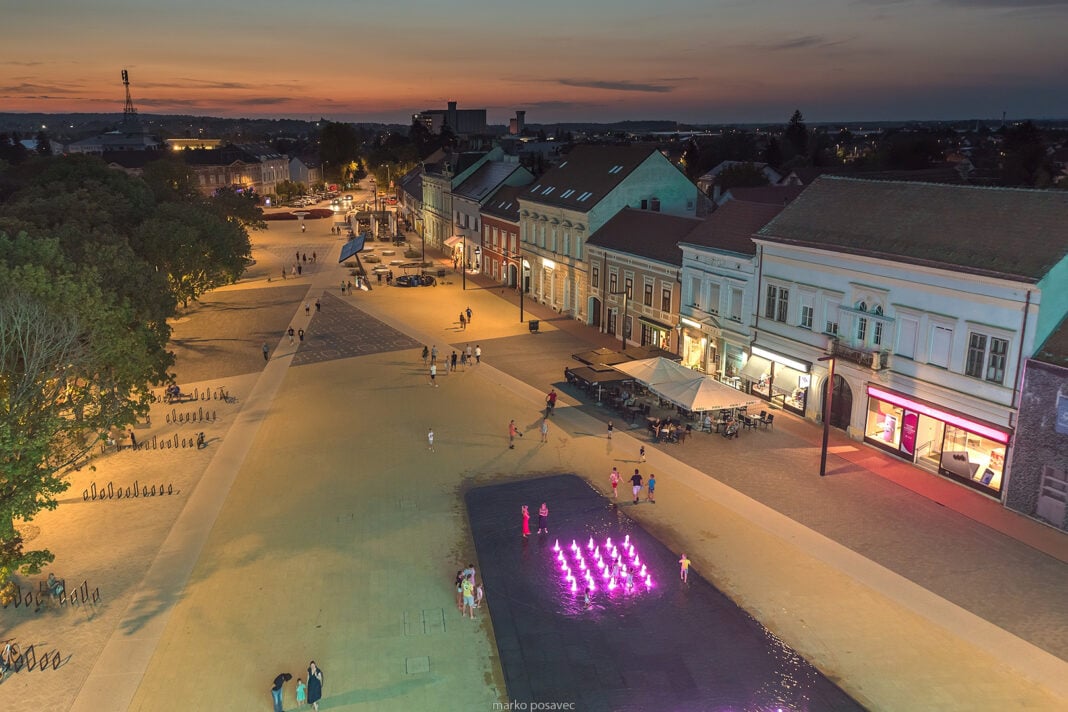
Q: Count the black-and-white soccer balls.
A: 0